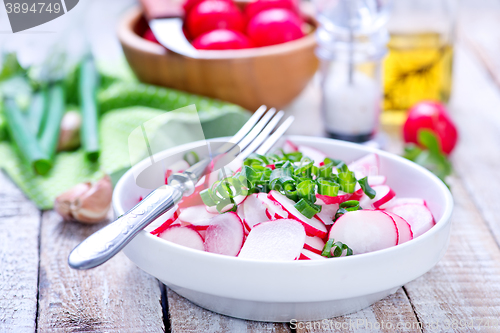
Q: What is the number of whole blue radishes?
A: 0